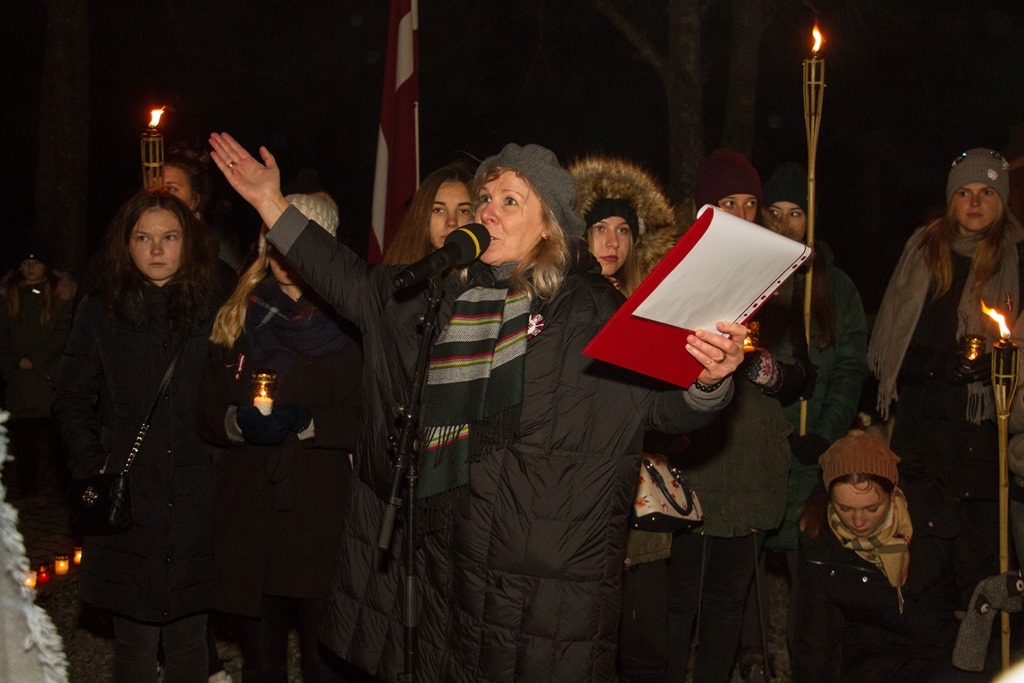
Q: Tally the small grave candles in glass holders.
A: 7